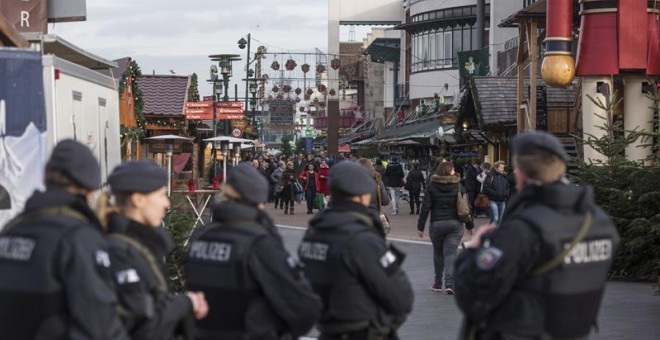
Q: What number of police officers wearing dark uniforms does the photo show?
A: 5